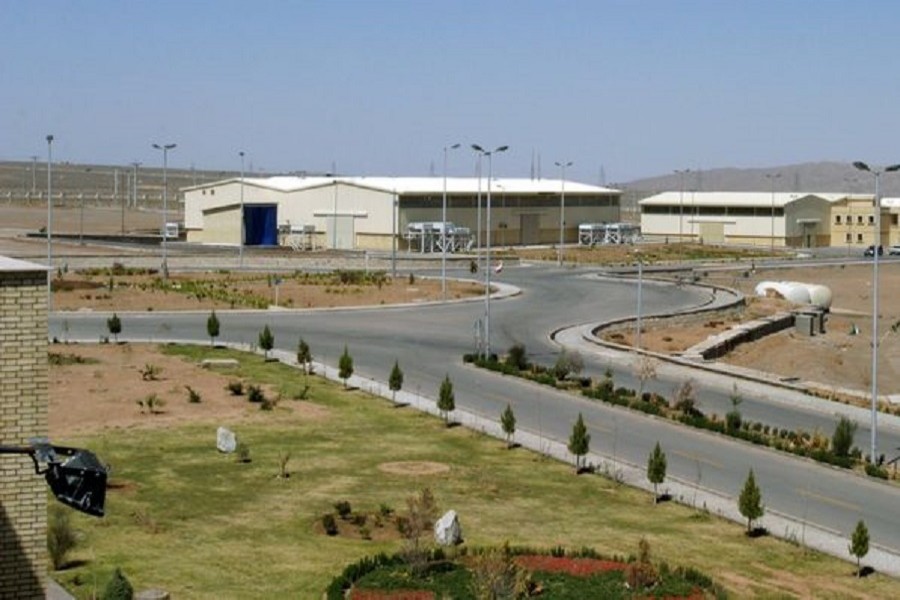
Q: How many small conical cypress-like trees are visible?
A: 12